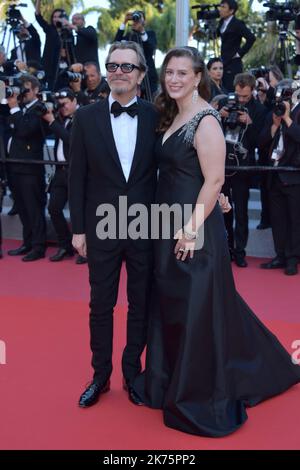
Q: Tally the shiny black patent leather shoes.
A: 2